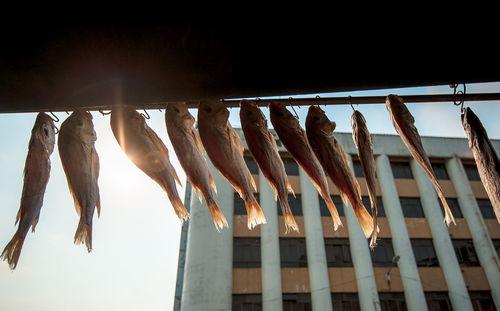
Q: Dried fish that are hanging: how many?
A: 11